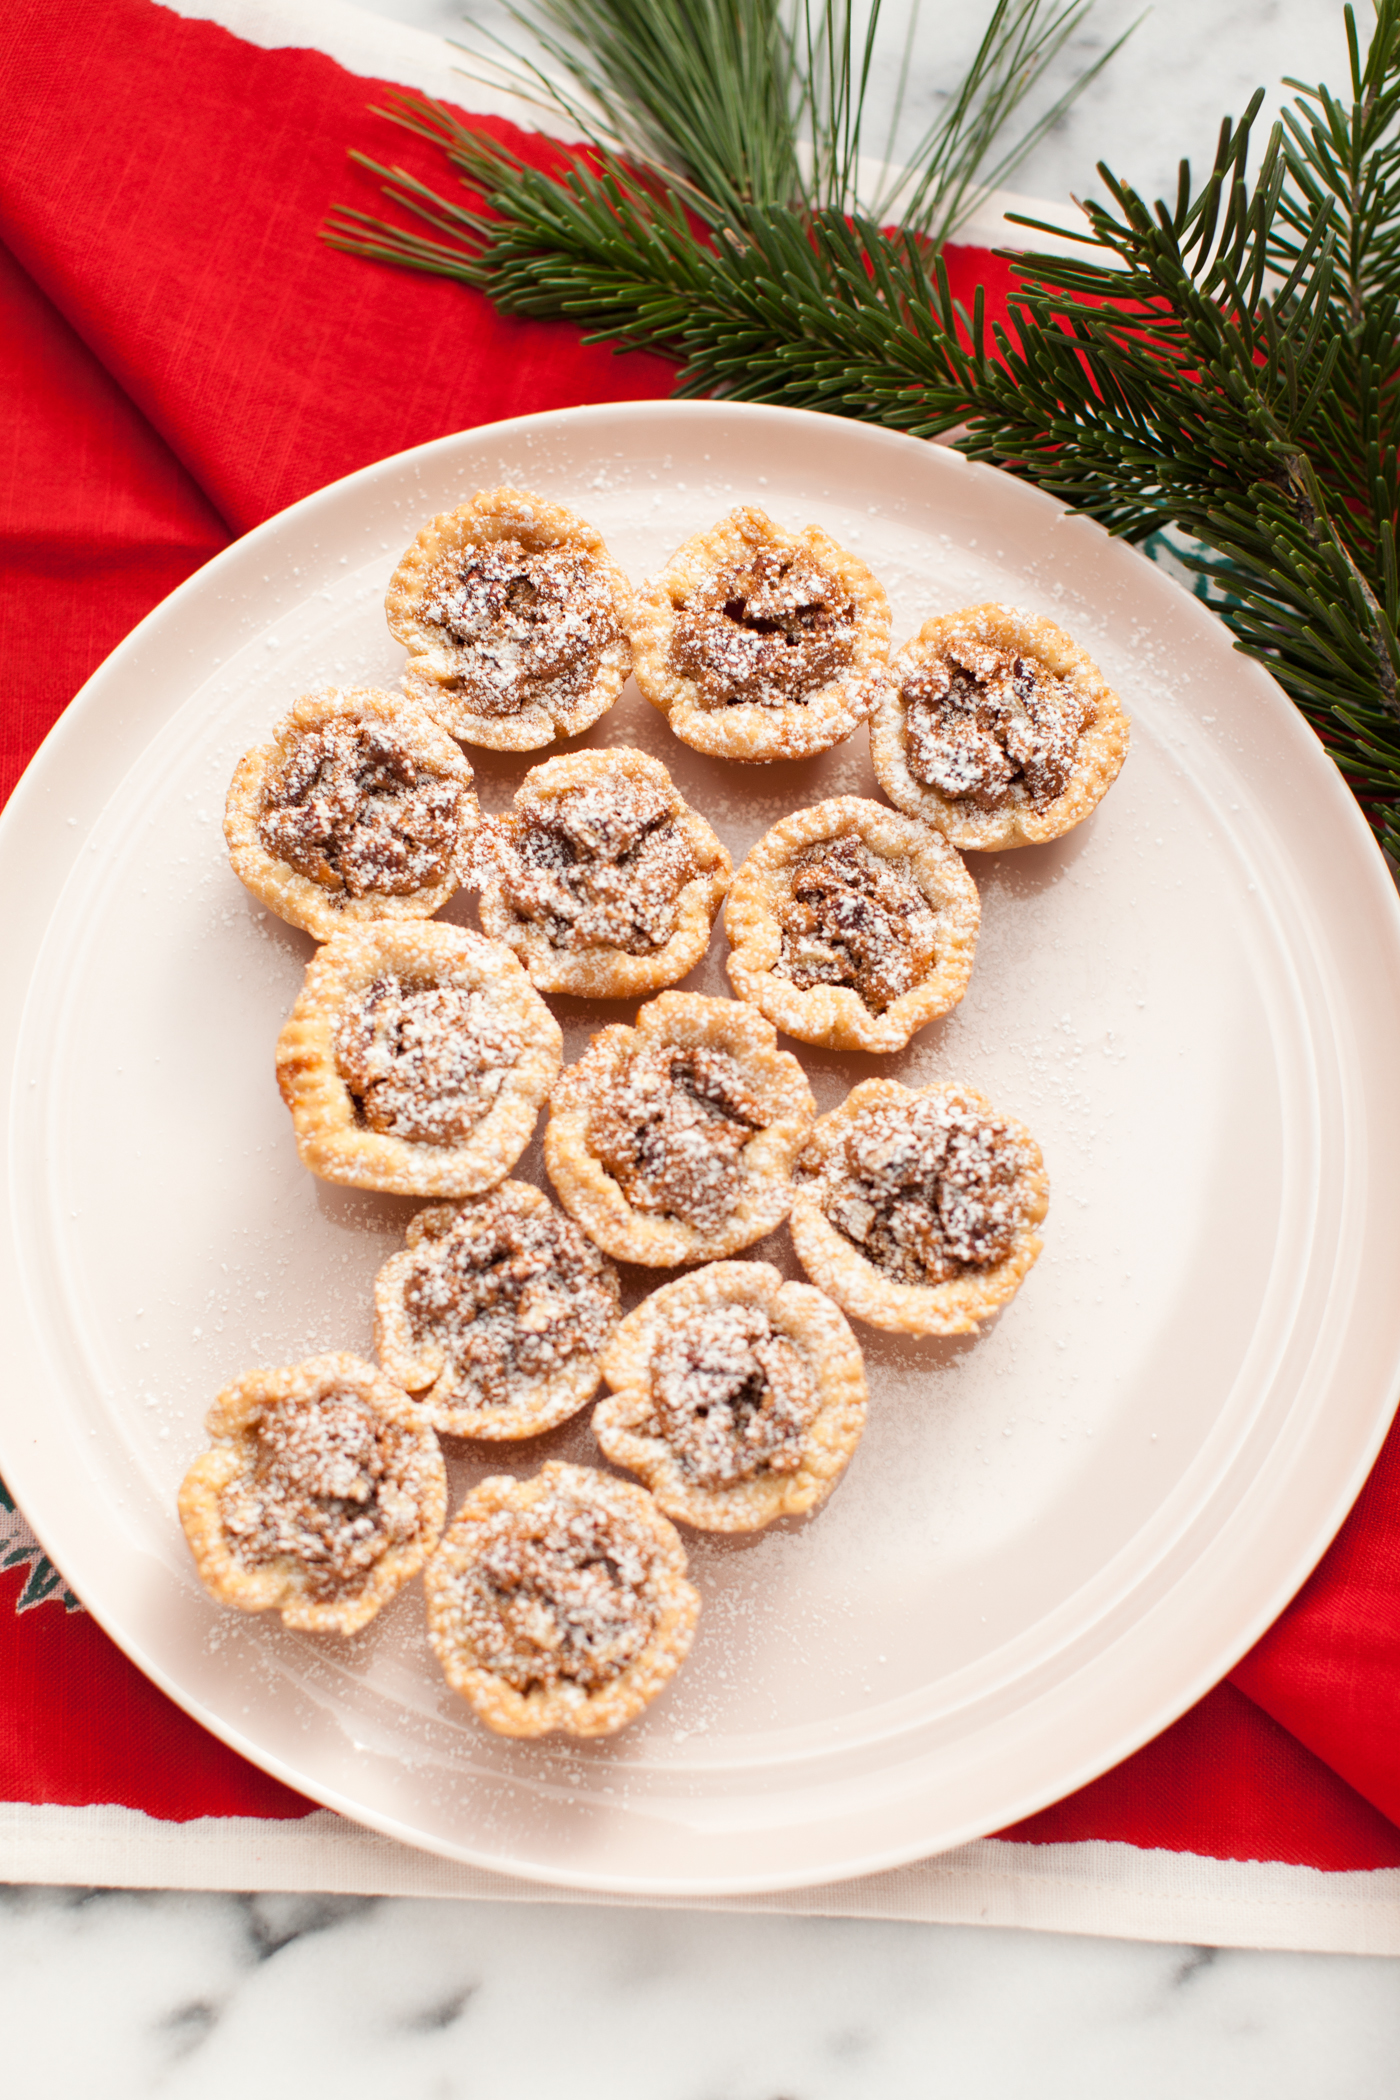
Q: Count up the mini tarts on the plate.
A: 13